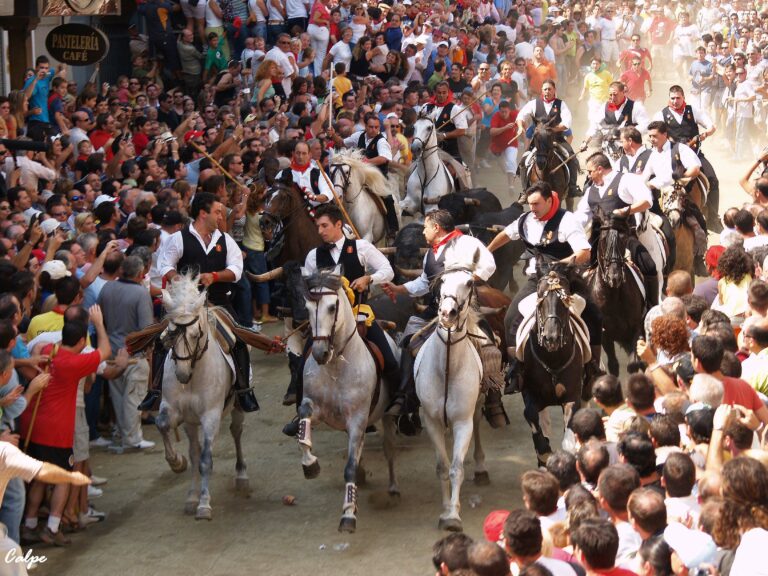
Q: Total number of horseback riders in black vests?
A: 13